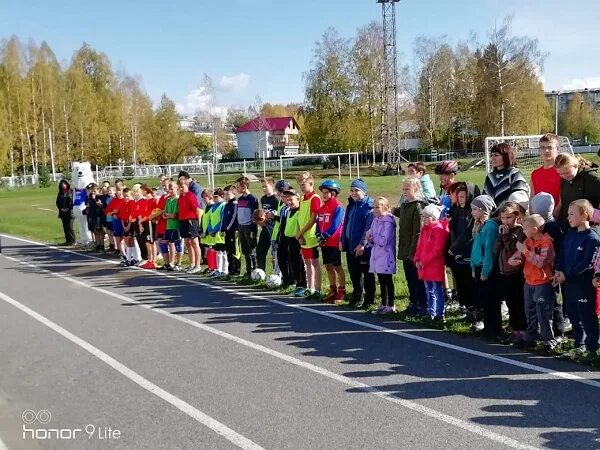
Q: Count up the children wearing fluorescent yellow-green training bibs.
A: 5